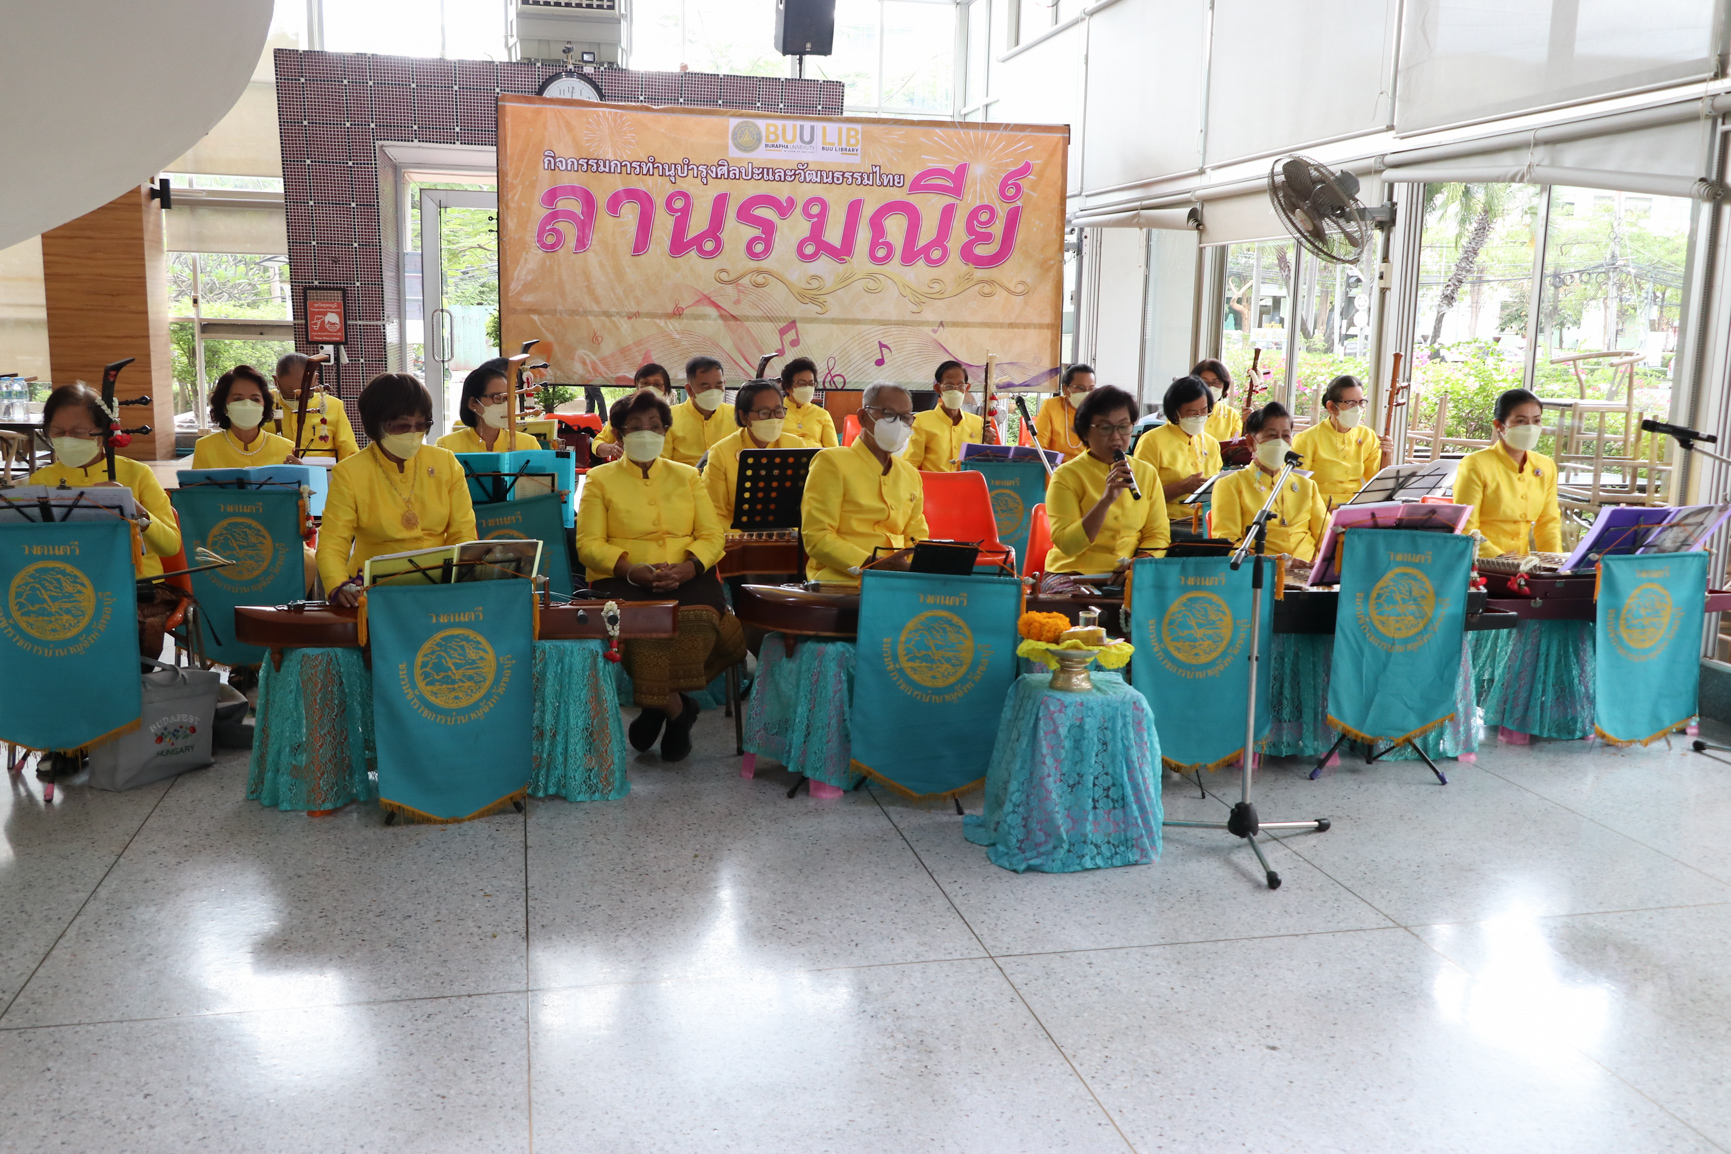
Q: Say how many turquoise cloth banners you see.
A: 9